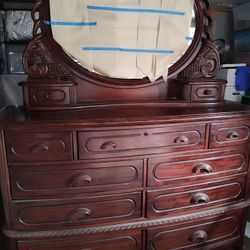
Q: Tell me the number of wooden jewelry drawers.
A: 2